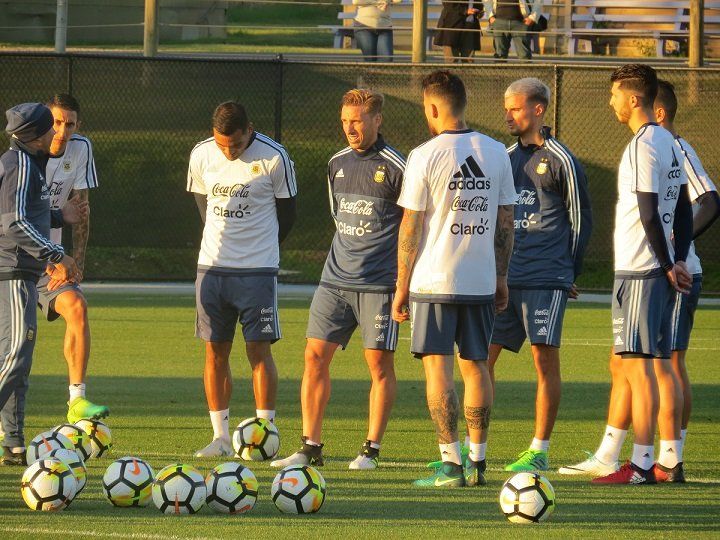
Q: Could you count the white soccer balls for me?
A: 11